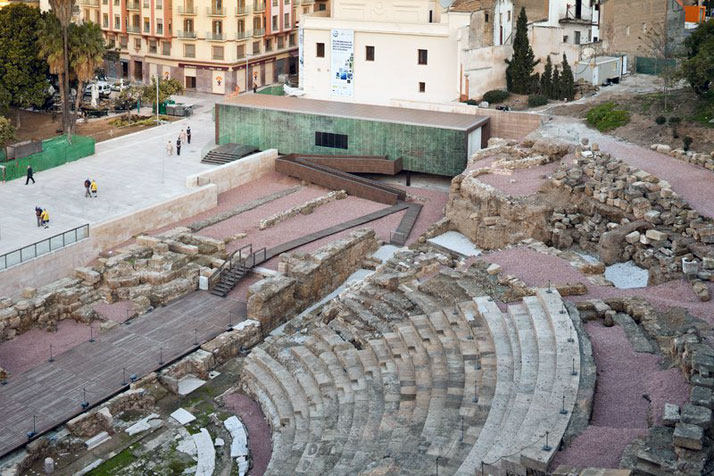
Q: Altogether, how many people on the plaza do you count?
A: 9